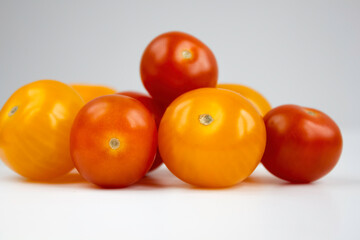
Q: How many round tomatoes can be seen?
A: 8